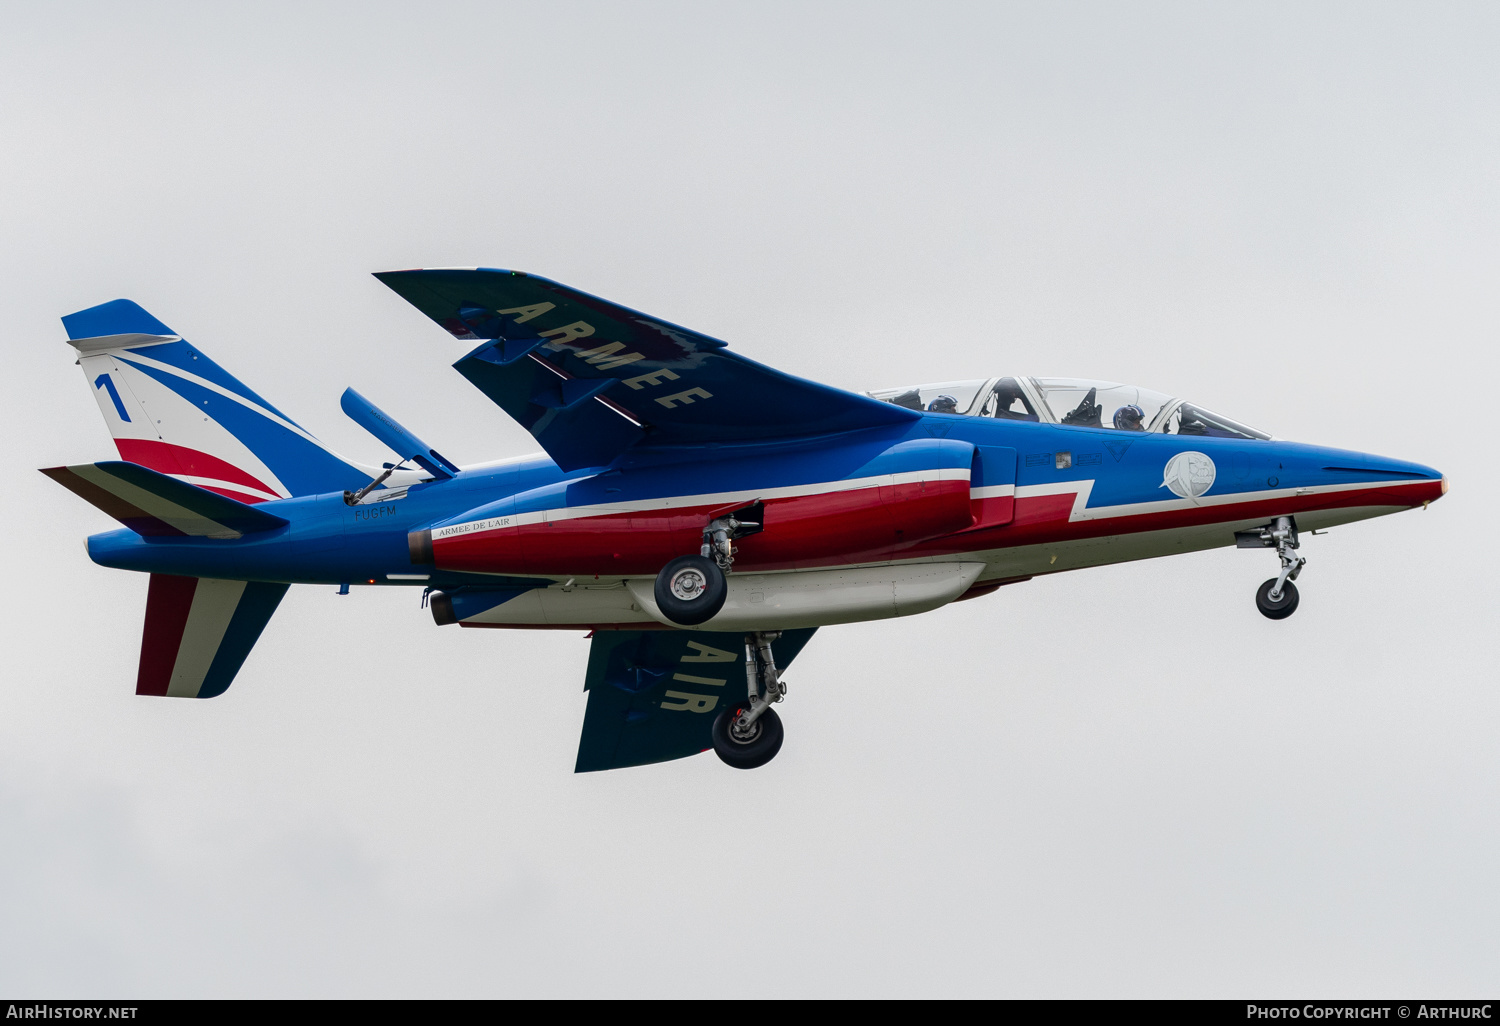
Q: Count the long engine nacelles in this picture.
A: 2